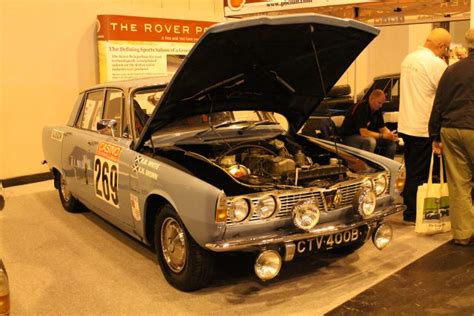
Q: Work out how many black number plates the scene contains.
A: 1